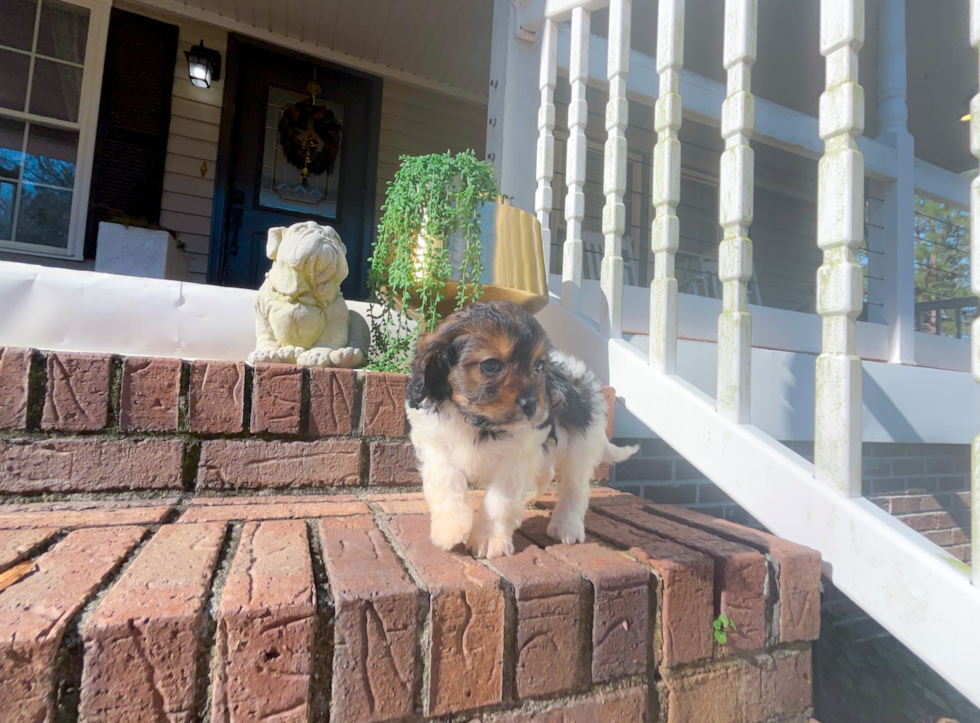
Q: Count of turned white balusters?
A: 7